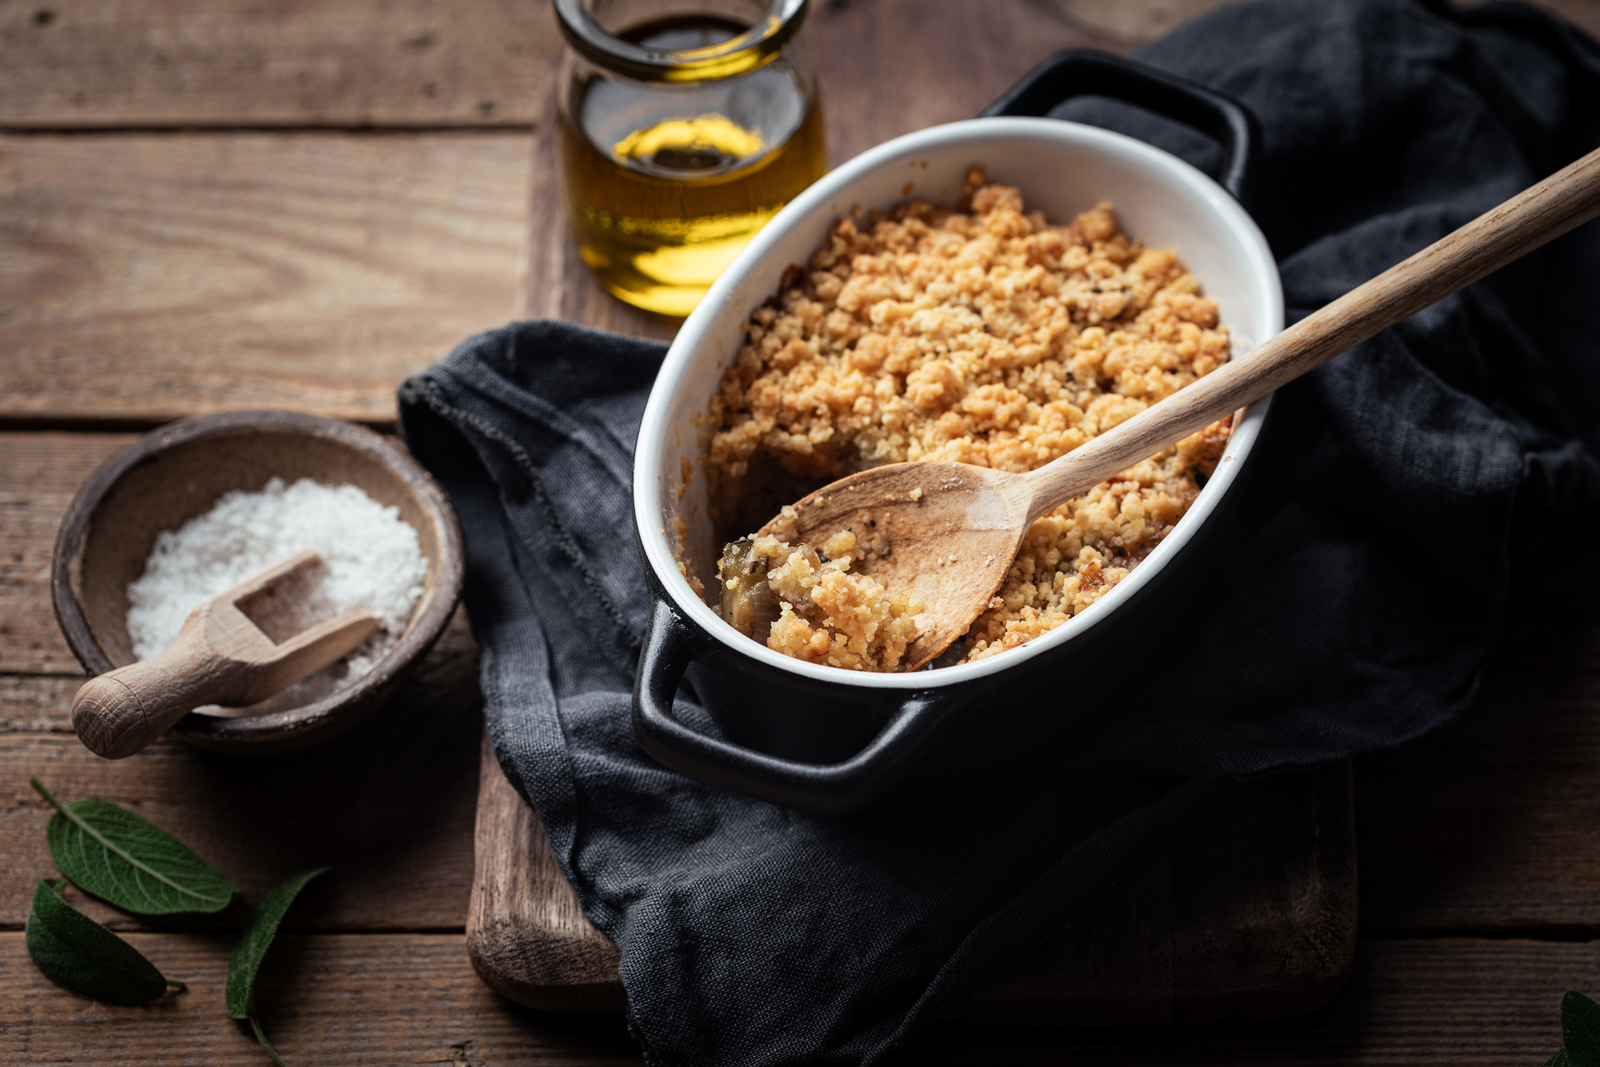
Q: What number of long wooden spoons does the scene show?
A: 1